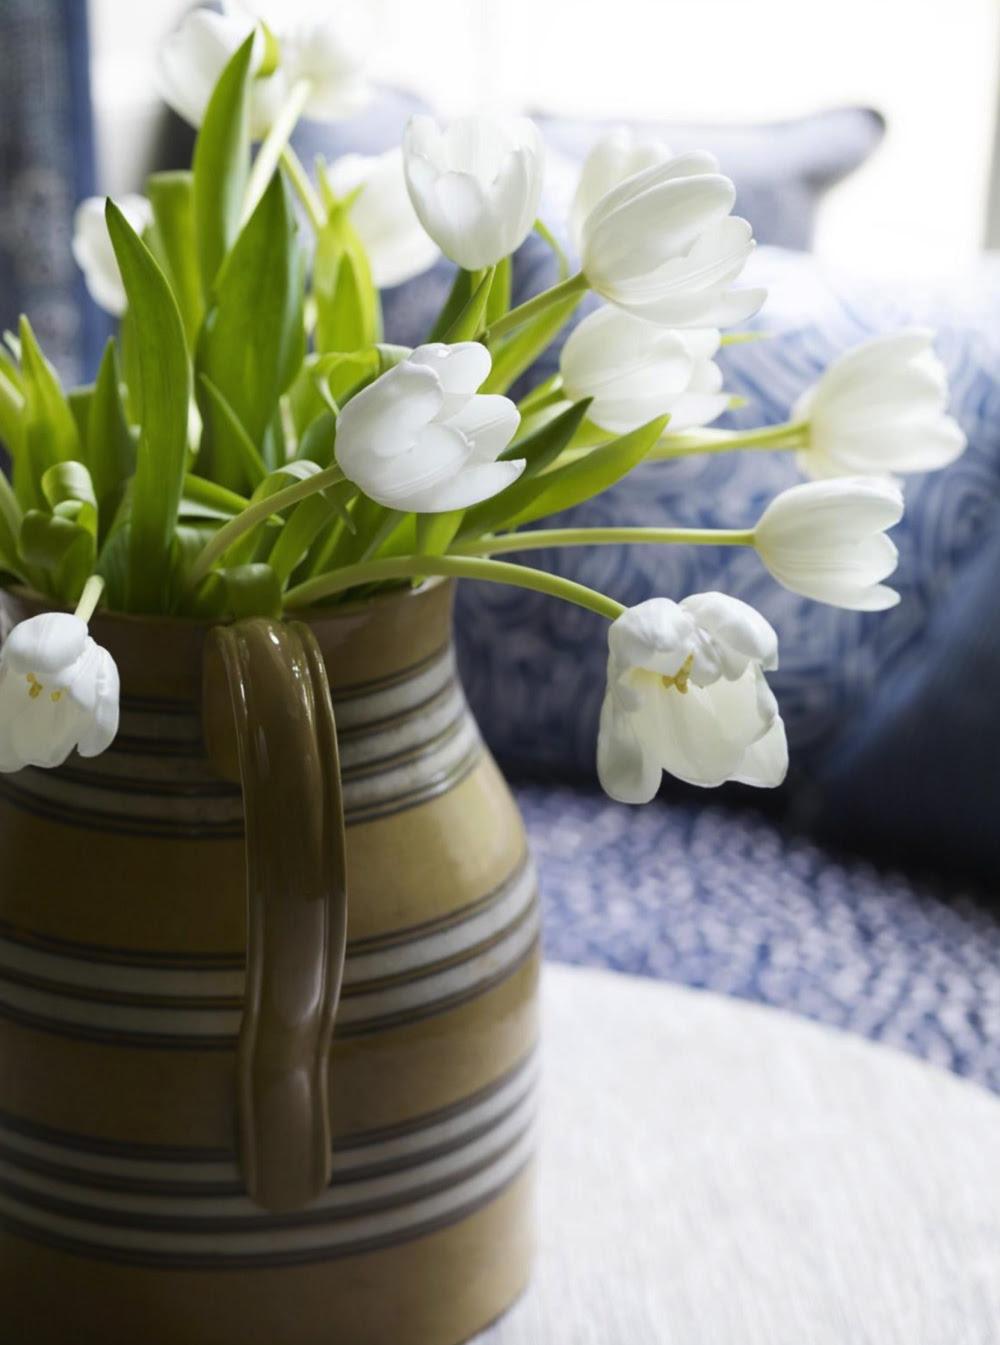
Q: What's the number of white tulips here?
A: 13